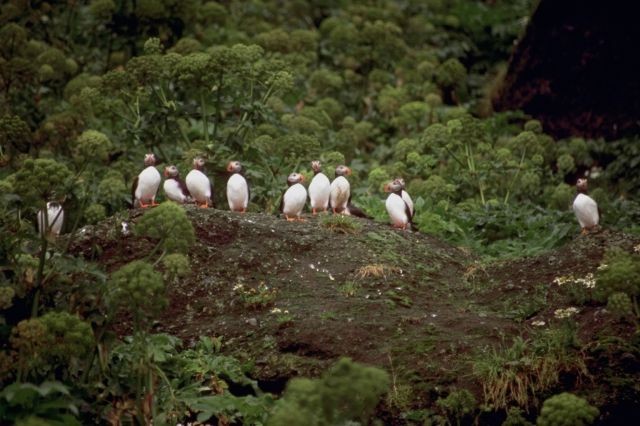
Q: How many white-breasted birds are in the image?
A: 11